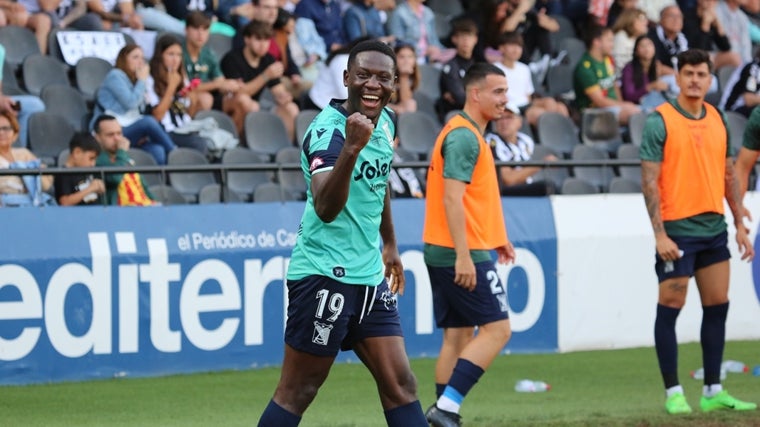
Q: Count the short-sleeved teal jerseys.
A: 1